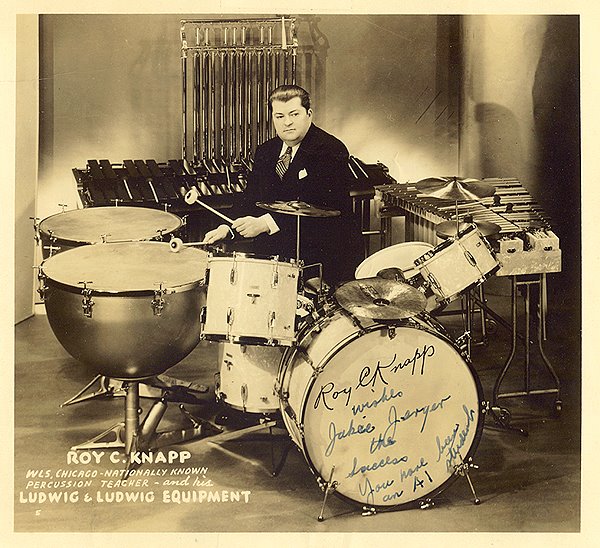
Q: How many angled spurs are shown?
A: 2